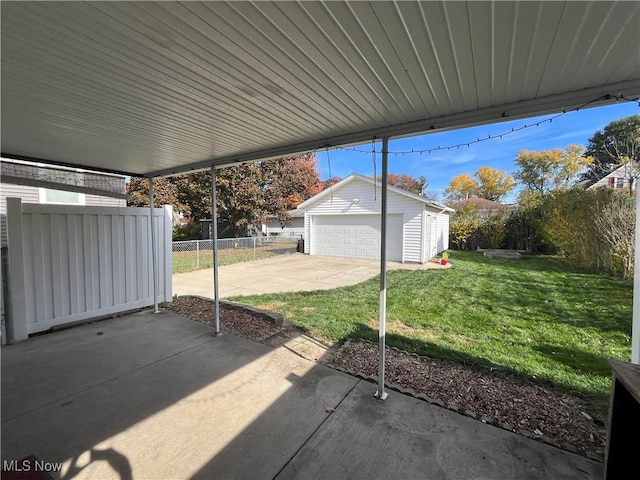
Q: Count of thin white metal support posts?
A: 3